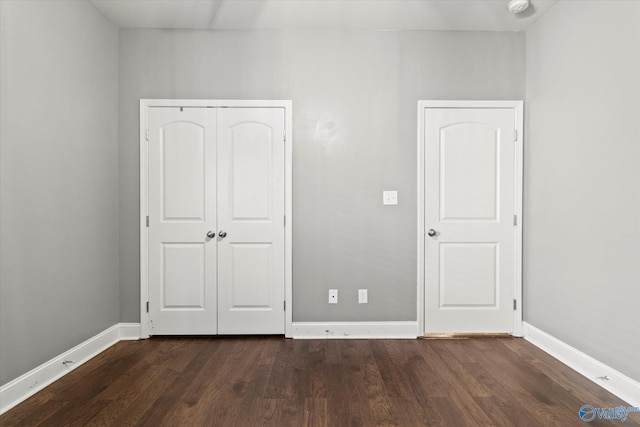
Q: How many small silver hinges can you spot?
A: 9